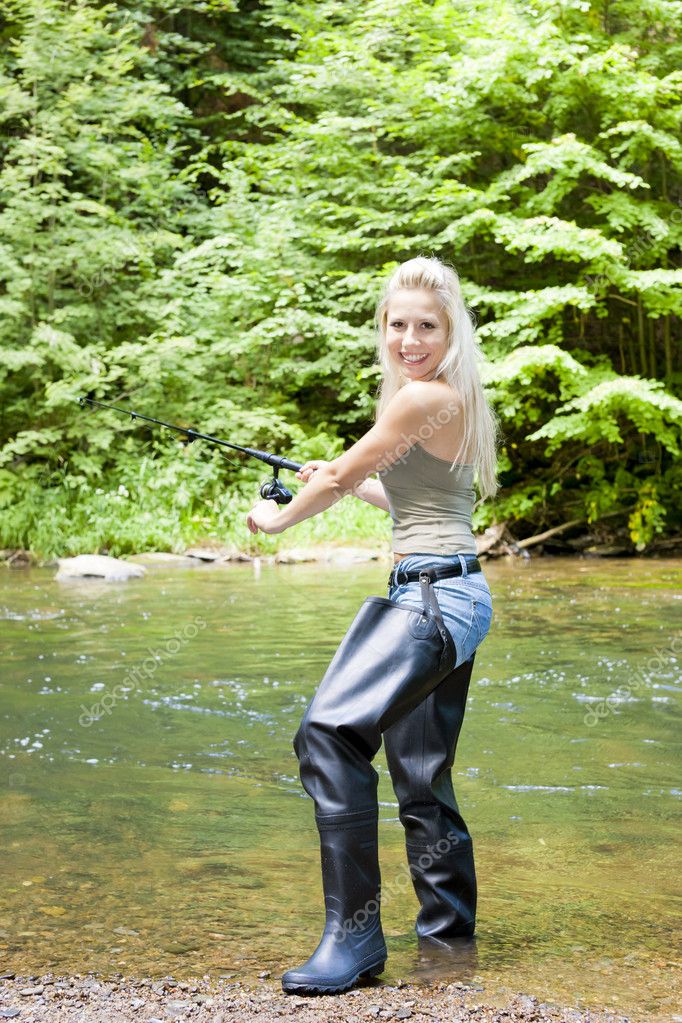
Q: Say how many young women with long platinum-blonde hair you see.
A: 1